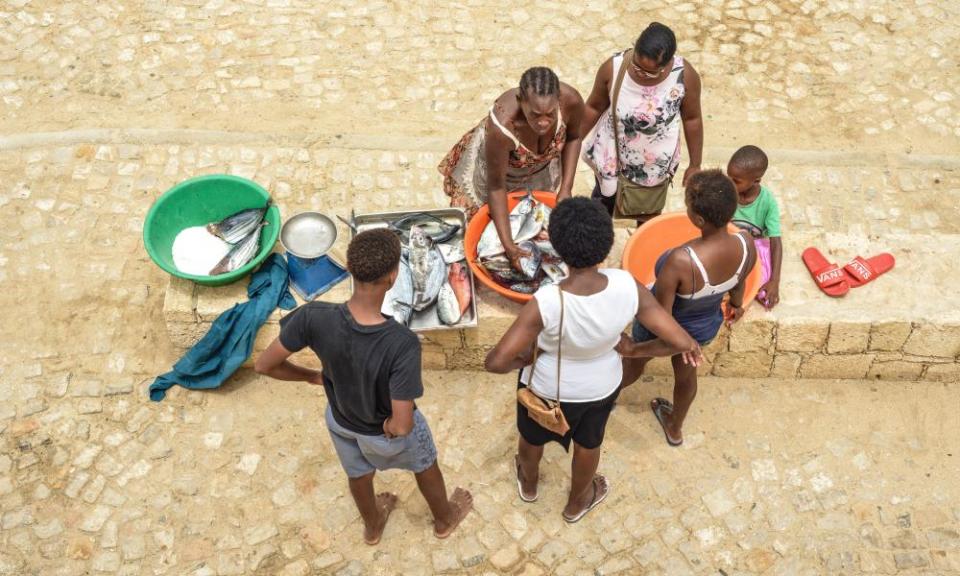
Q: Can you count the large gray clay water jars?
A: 0